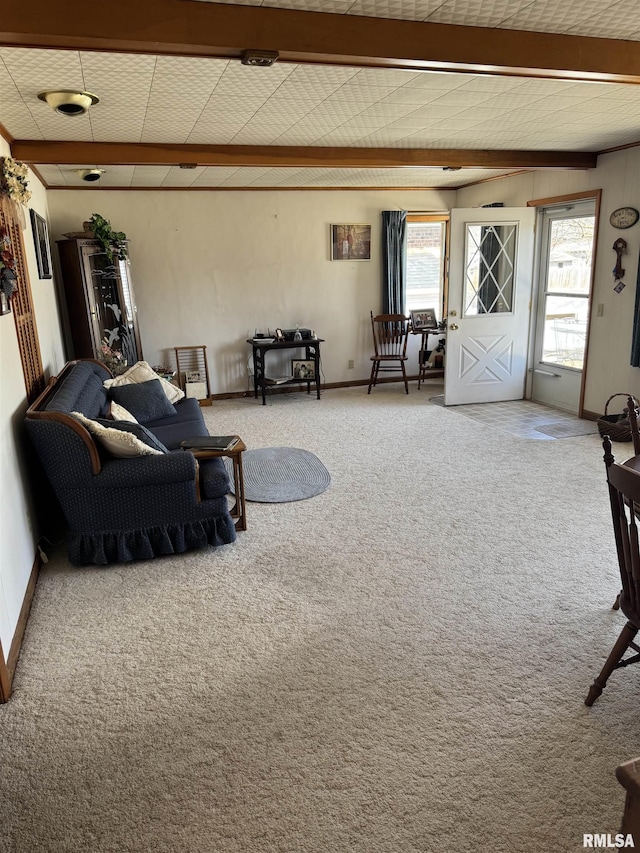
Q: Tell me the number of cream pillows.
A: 3